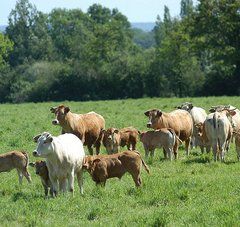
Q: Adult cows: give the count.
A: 6